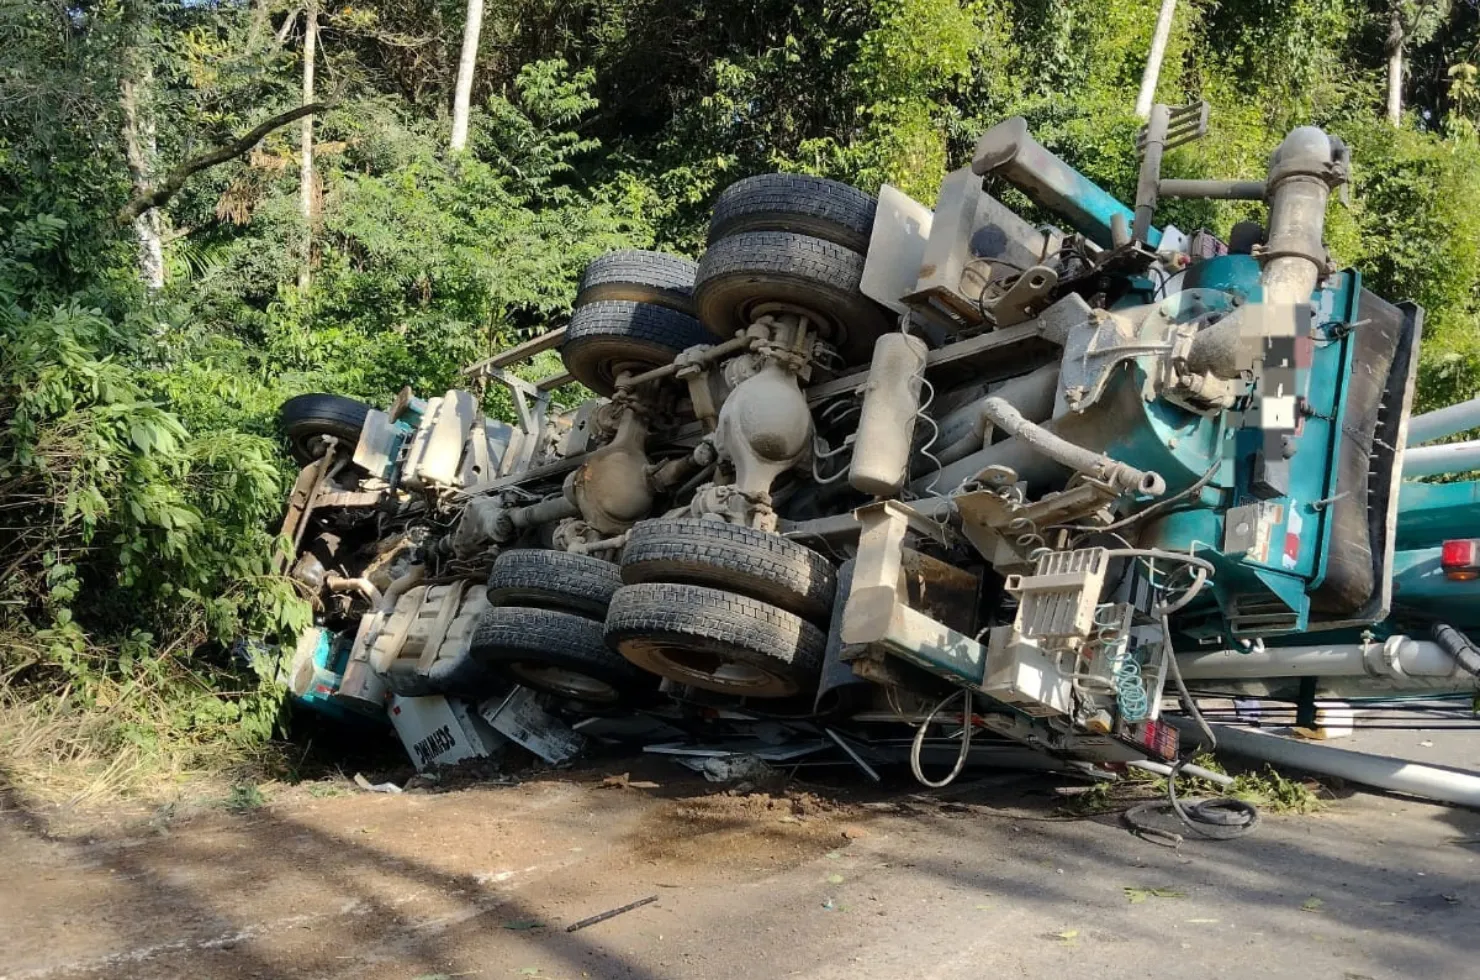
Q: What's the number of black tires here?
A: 9